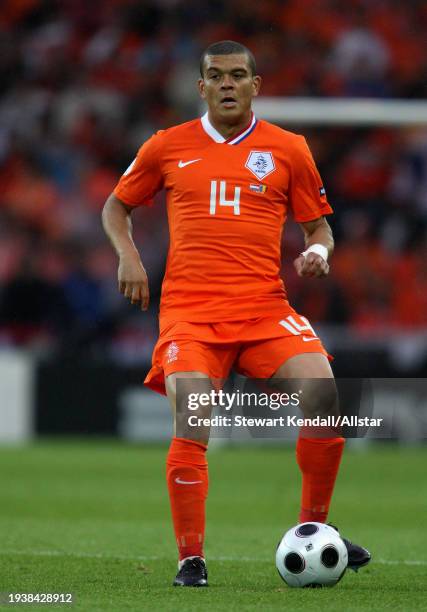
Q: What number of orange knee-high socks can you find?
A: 2